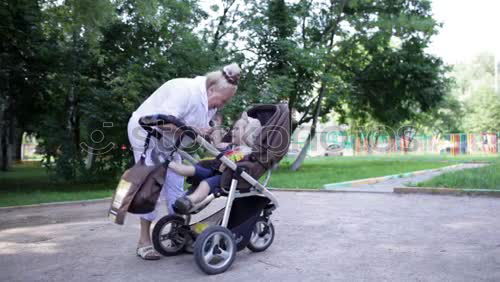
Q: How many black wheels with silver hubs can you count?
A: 3